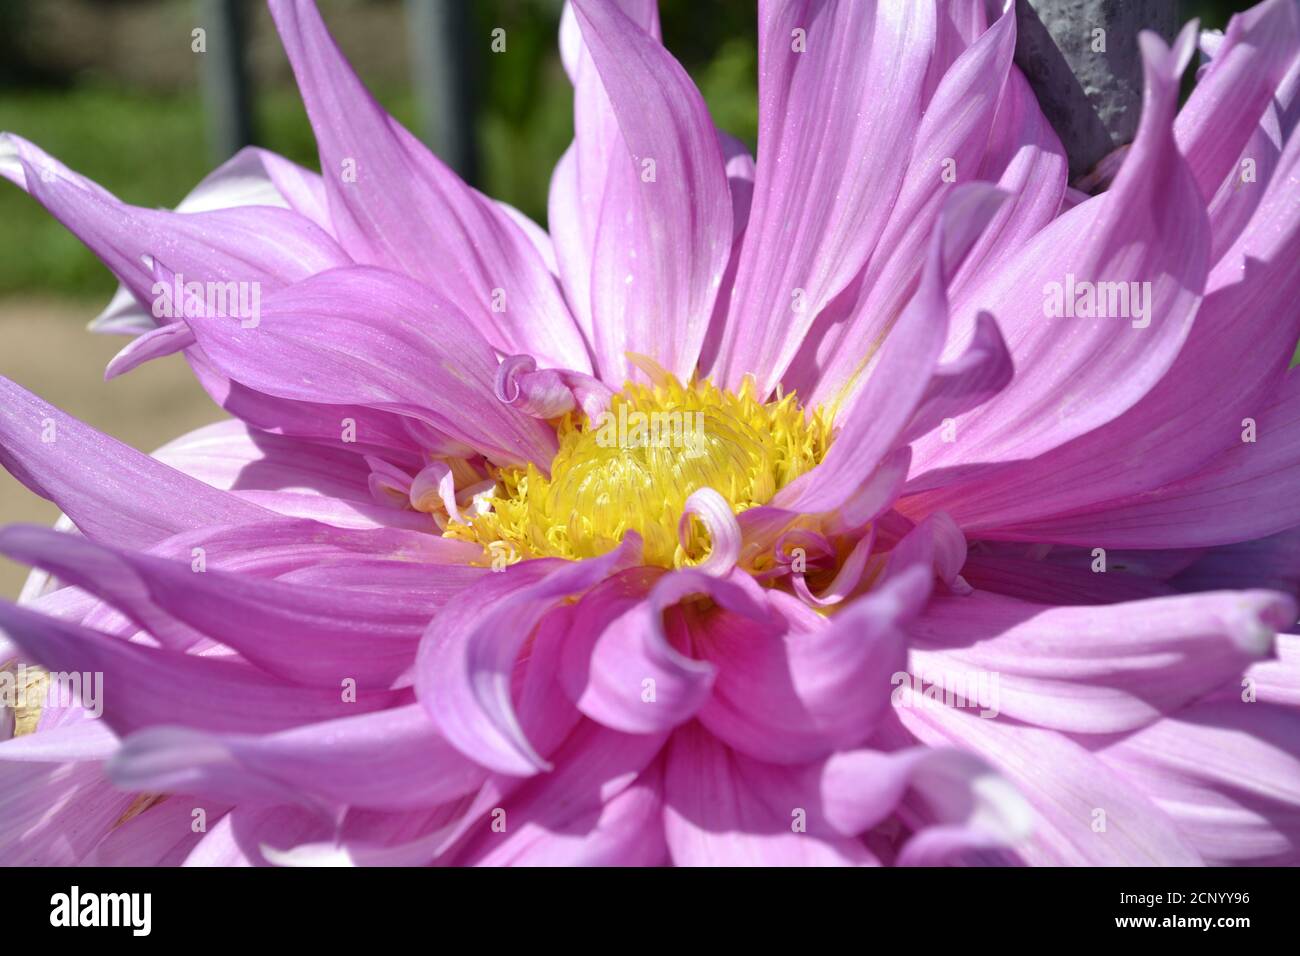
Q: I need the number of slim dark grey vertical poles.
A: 2